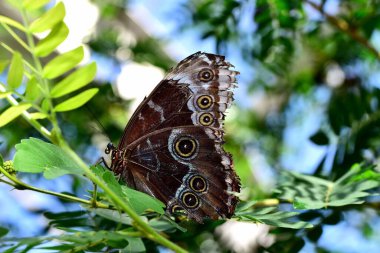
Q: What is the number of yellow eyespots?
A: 6